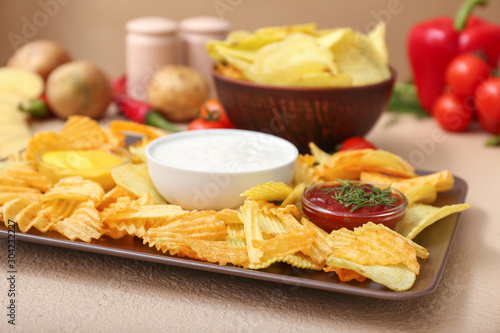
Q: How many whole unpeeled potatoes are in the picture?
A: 3